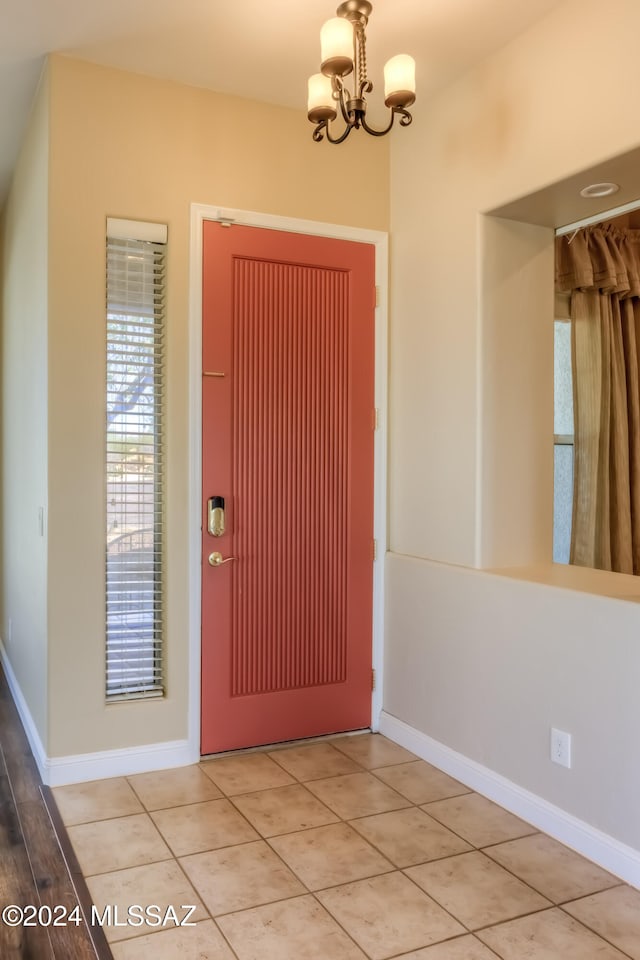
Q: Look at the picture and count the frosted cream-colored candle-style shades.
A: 3